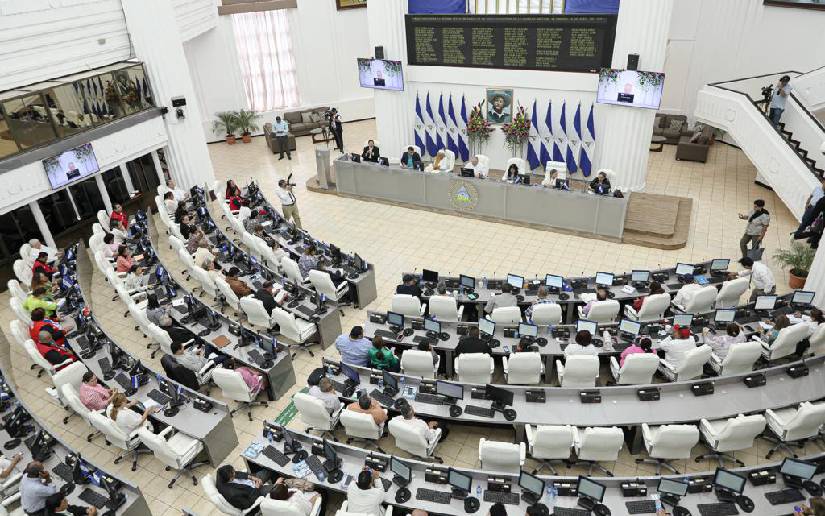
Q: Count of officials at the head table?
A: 7